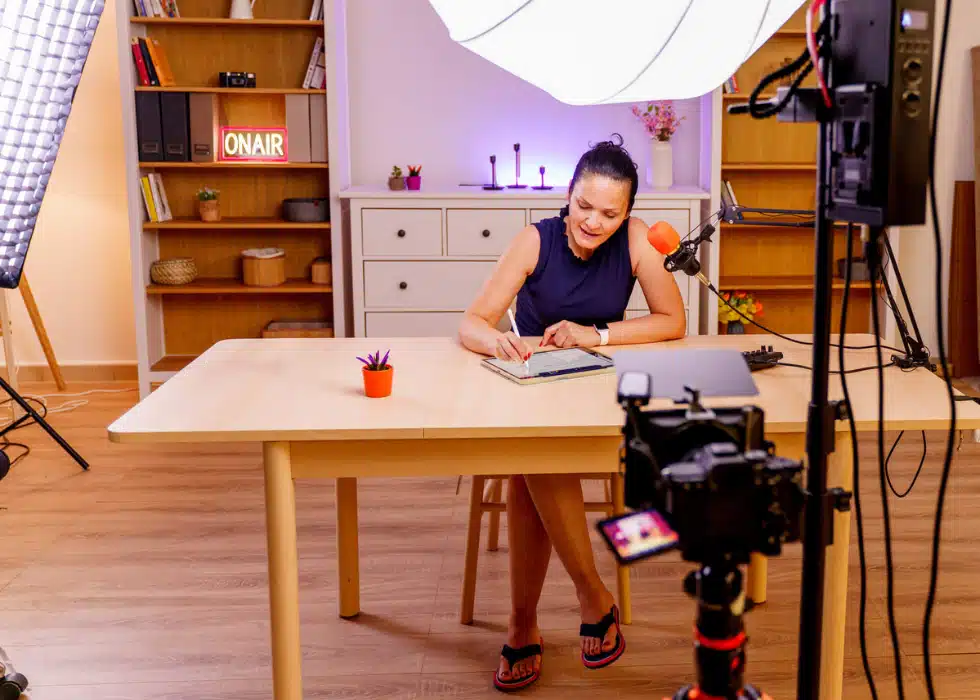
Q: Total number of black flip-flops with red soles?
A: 2